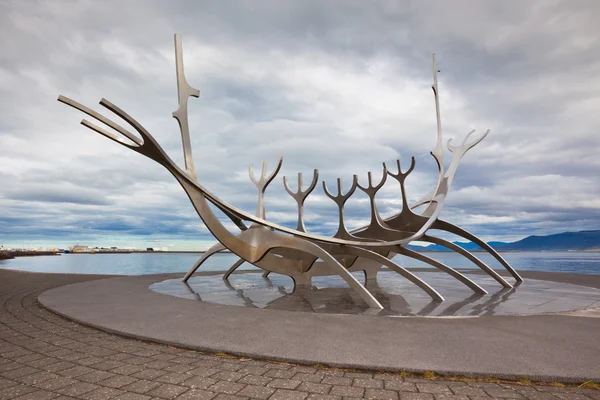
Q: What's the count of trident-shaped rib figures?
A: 5